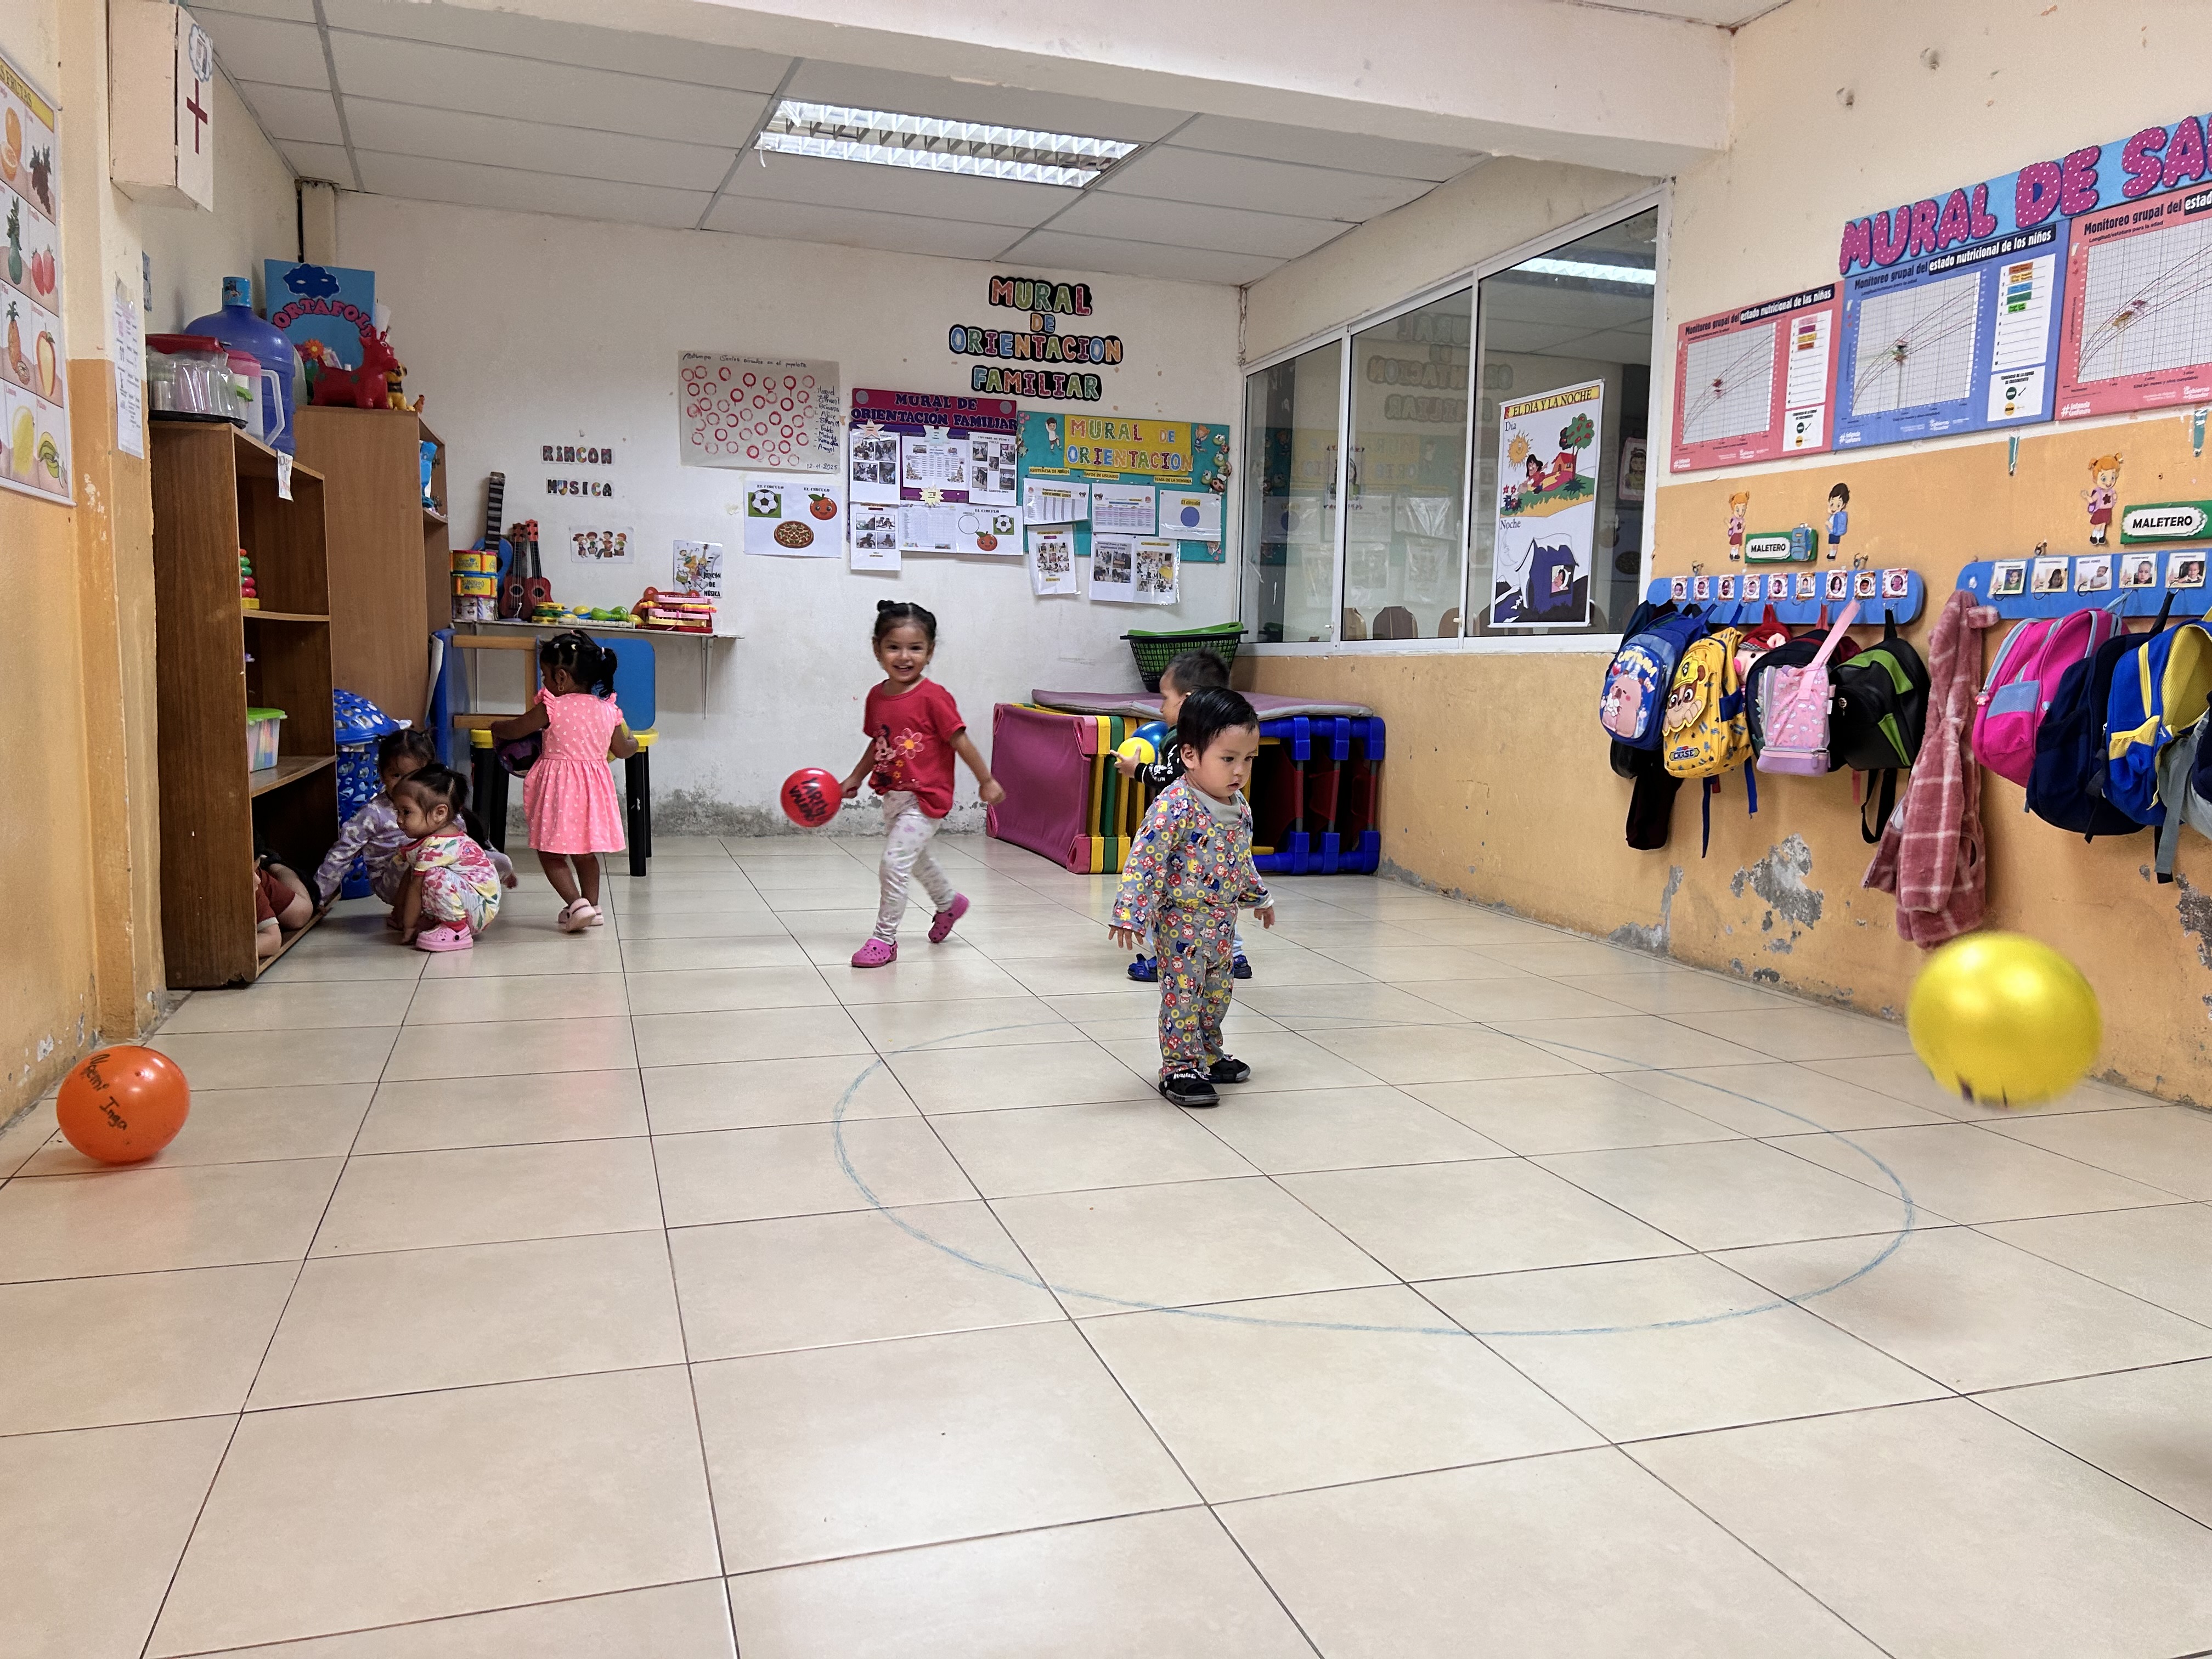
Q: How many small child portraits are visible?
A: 14